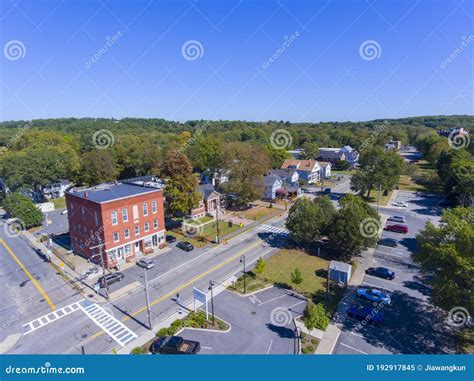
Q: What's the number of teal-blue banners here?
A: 1